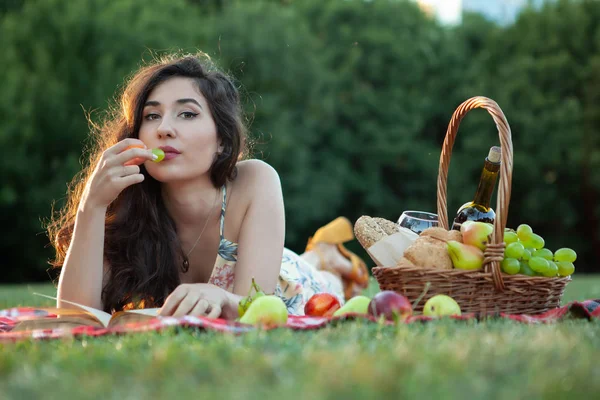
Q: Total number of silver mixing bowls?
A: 0